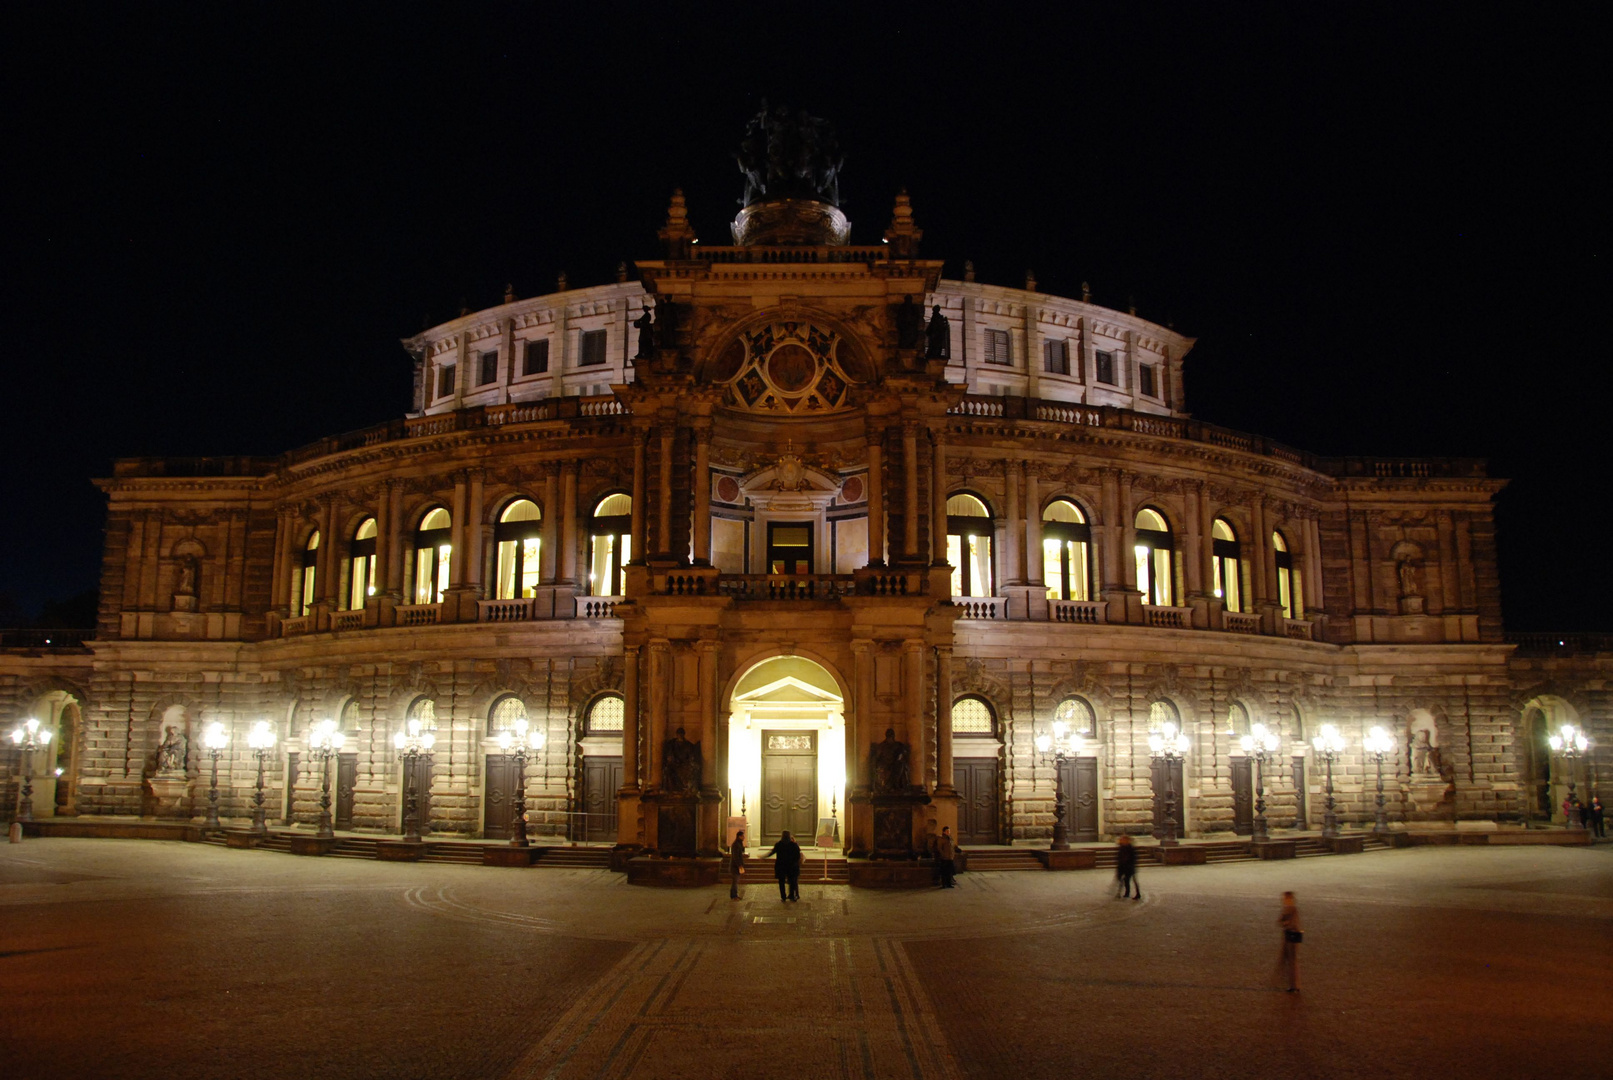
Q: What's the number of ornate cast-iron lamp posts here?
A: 12